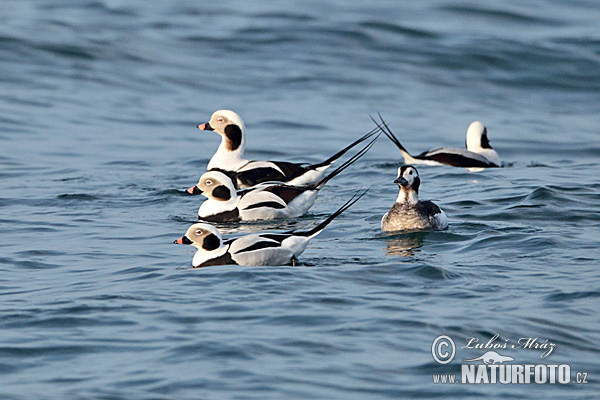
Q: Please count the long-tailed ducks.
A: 5